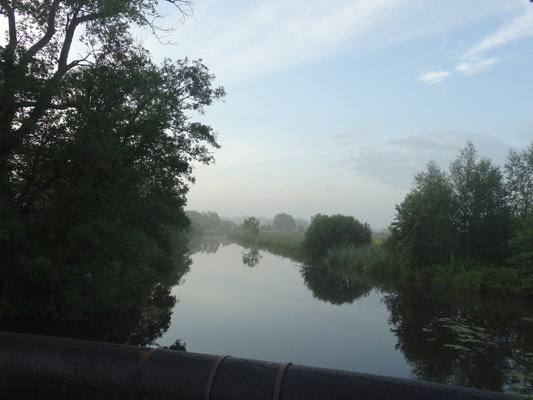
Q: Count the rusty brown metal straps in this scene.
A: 2